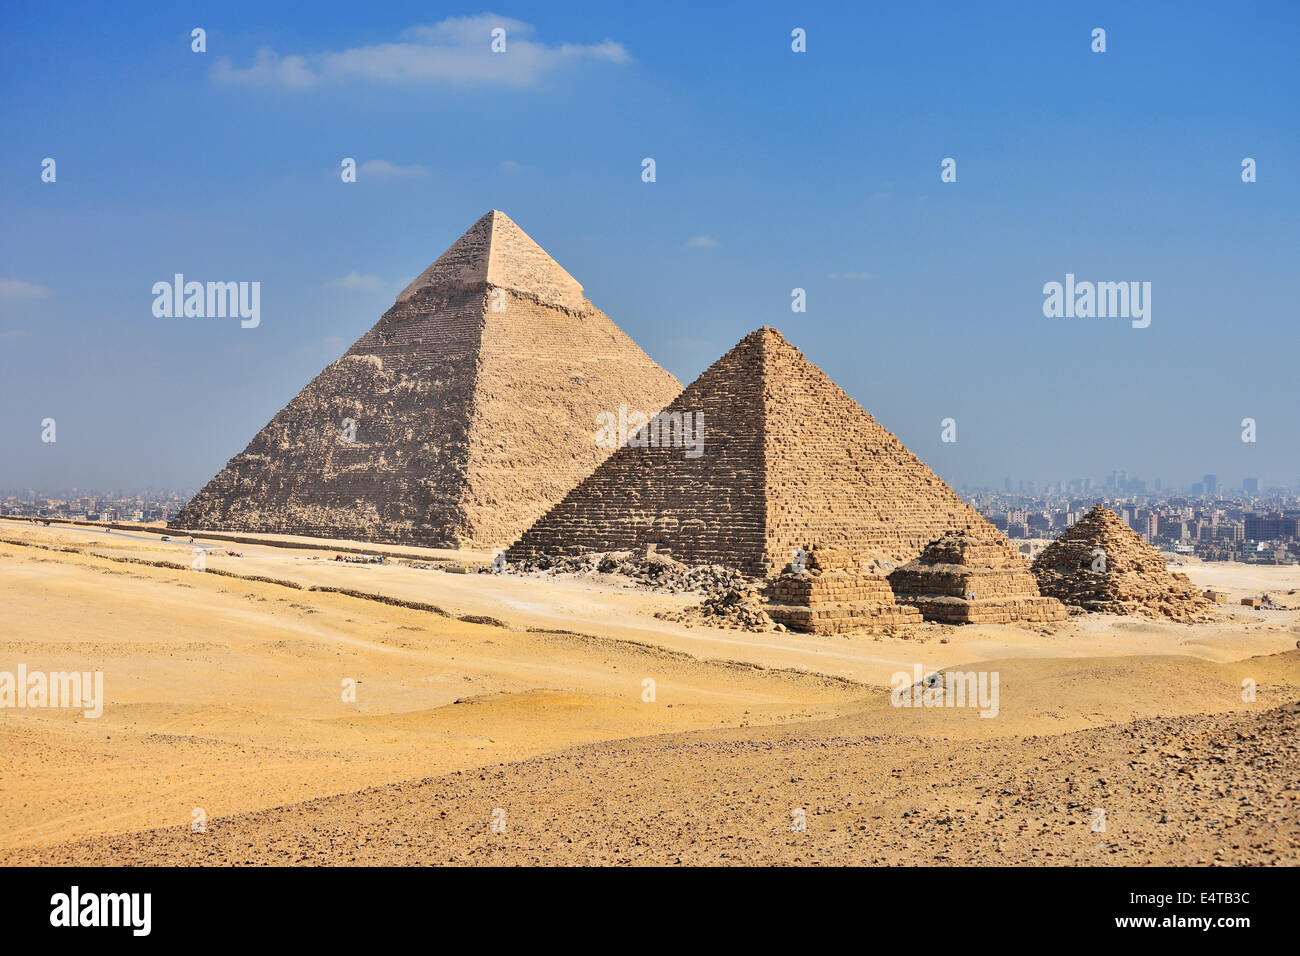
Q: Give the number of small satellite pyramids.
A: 3